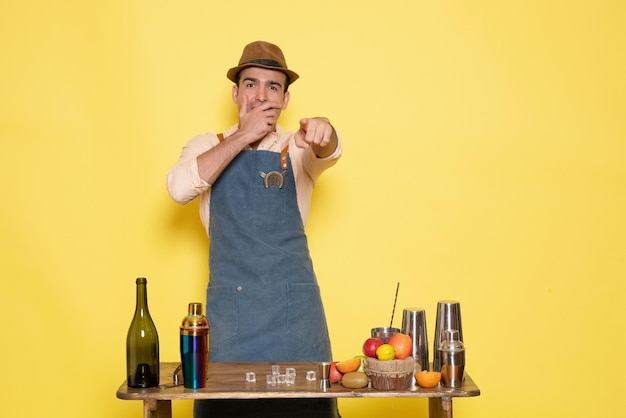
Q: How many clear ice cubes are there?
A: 7